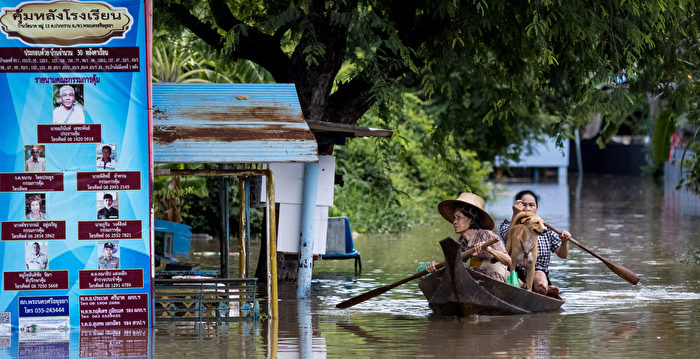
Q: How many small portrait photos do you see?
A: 7